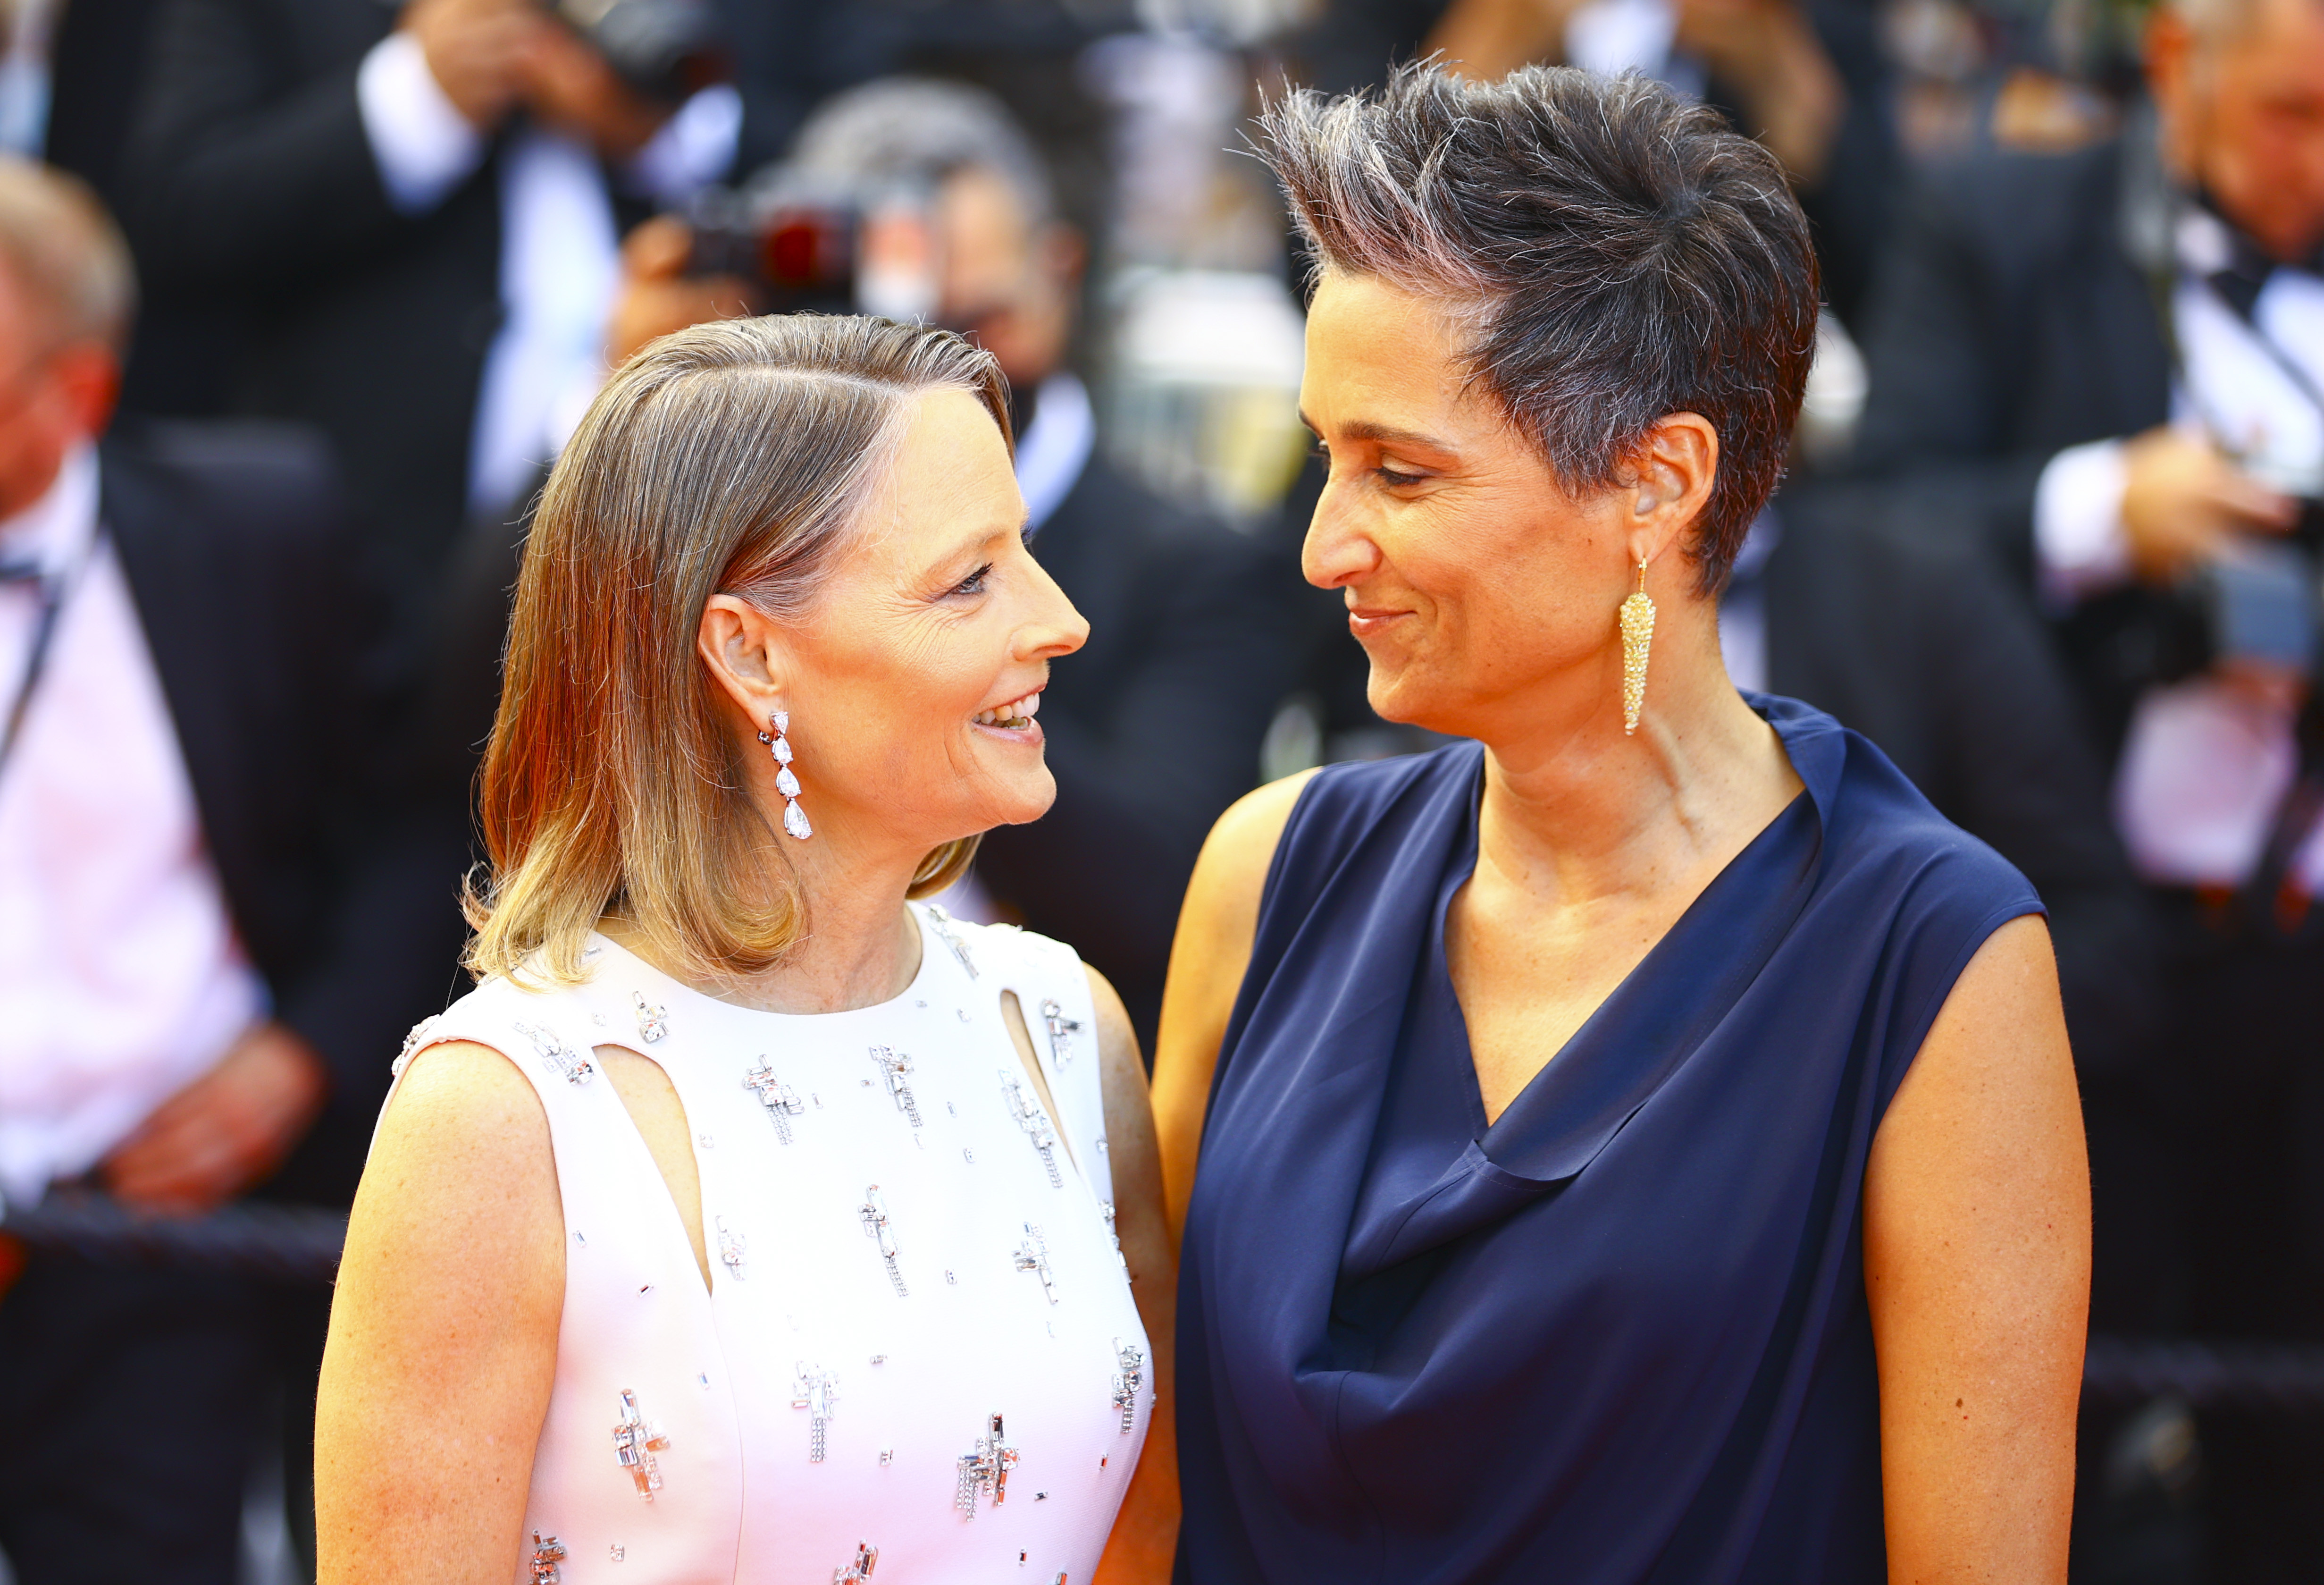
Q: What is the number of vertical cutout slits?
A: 2